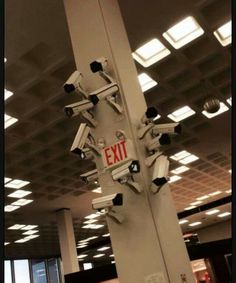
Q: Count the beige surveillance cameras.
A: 13